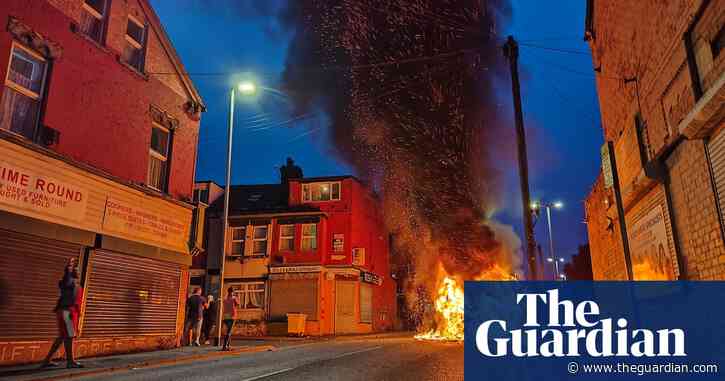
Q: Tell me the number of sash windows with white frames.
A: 8